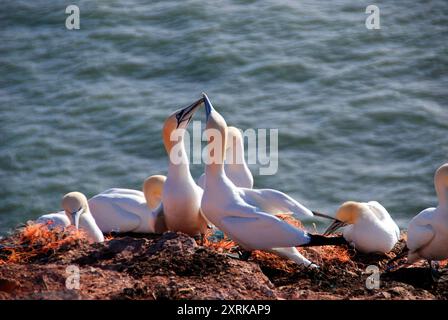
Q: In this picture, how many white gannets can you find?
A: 7